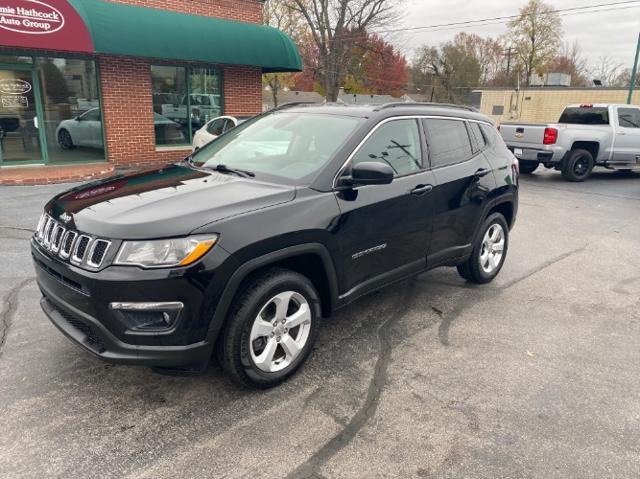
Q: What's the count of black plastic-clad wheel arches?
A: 2